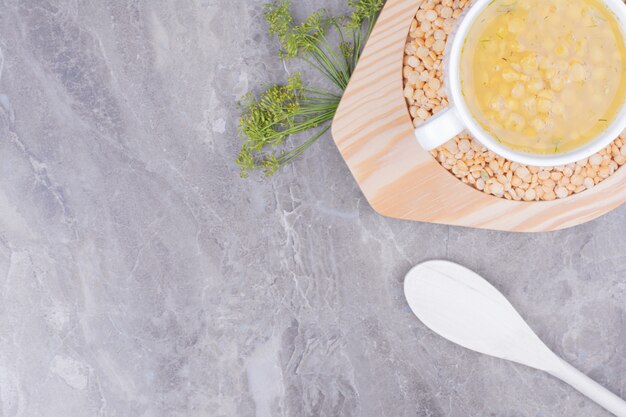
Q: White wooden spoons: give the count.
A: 1